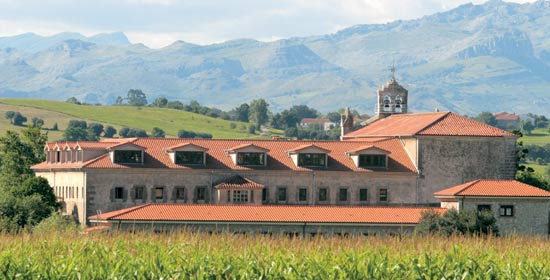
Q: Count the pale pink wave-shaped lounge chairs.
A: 0